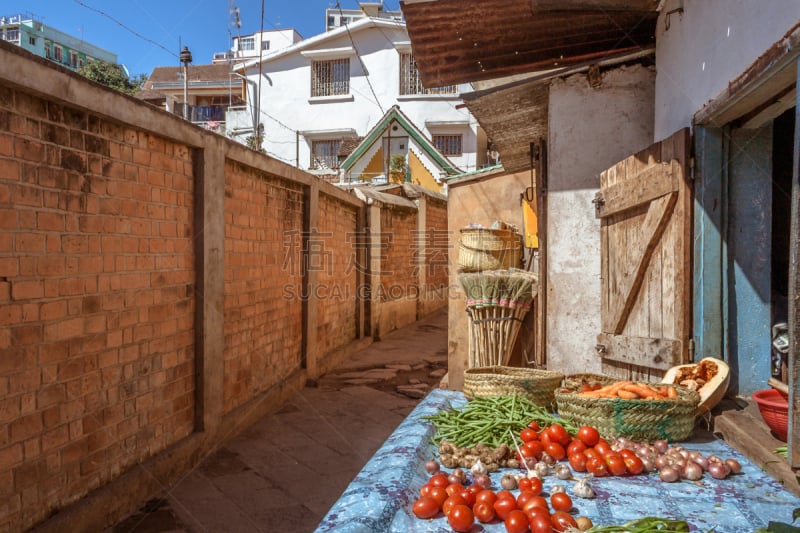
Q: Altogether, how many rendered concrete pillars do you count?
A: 5